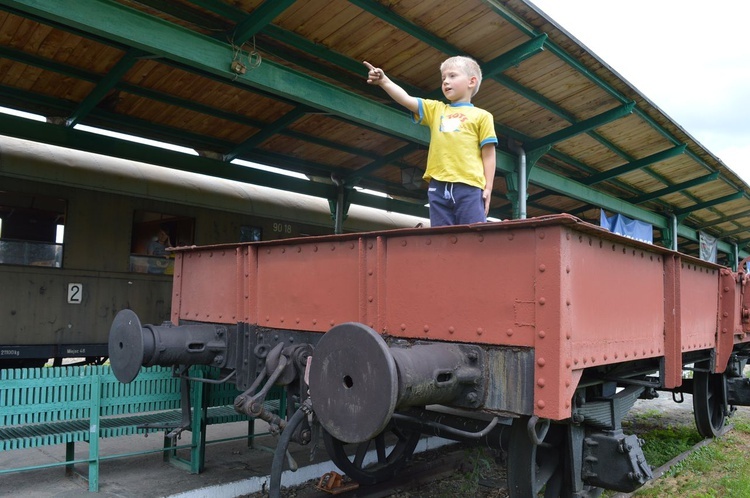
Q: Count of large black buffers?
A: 2